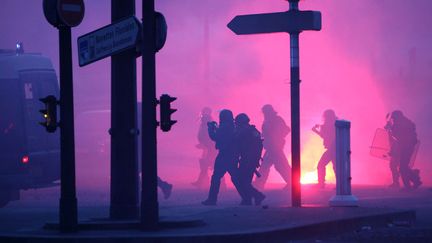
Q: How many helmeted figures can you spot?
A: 6